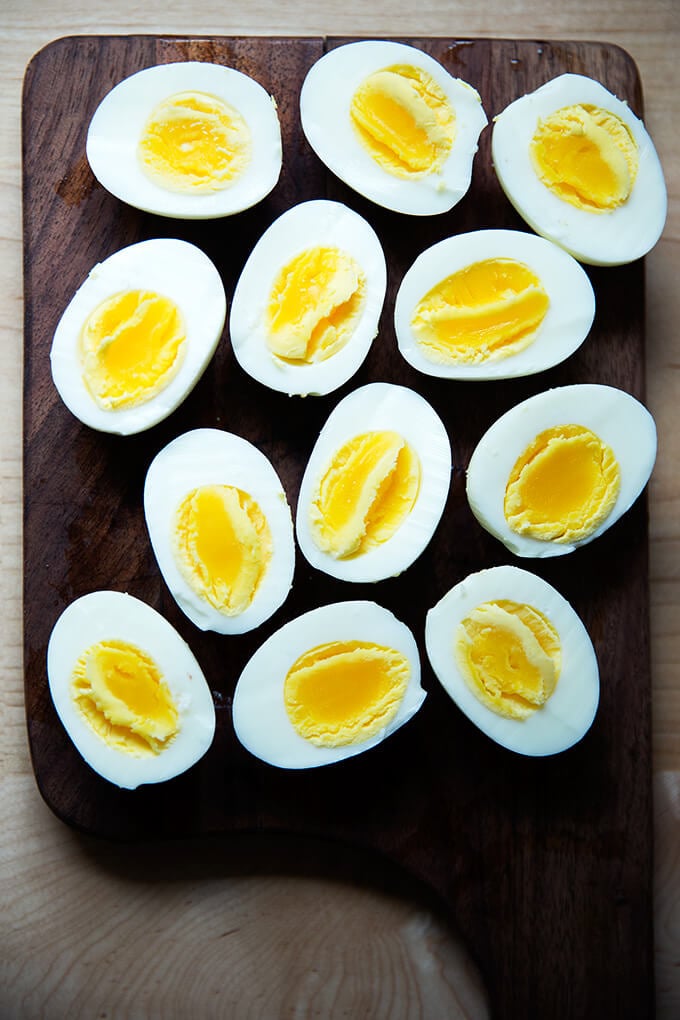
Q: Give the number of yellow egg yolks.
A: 12